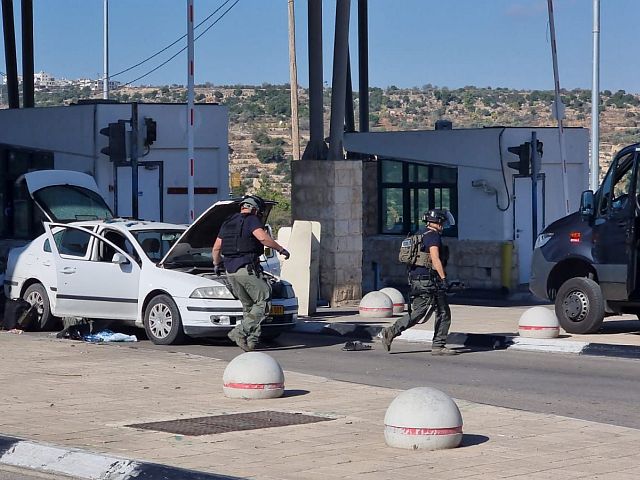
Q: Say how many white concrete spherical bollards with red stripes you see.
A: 5